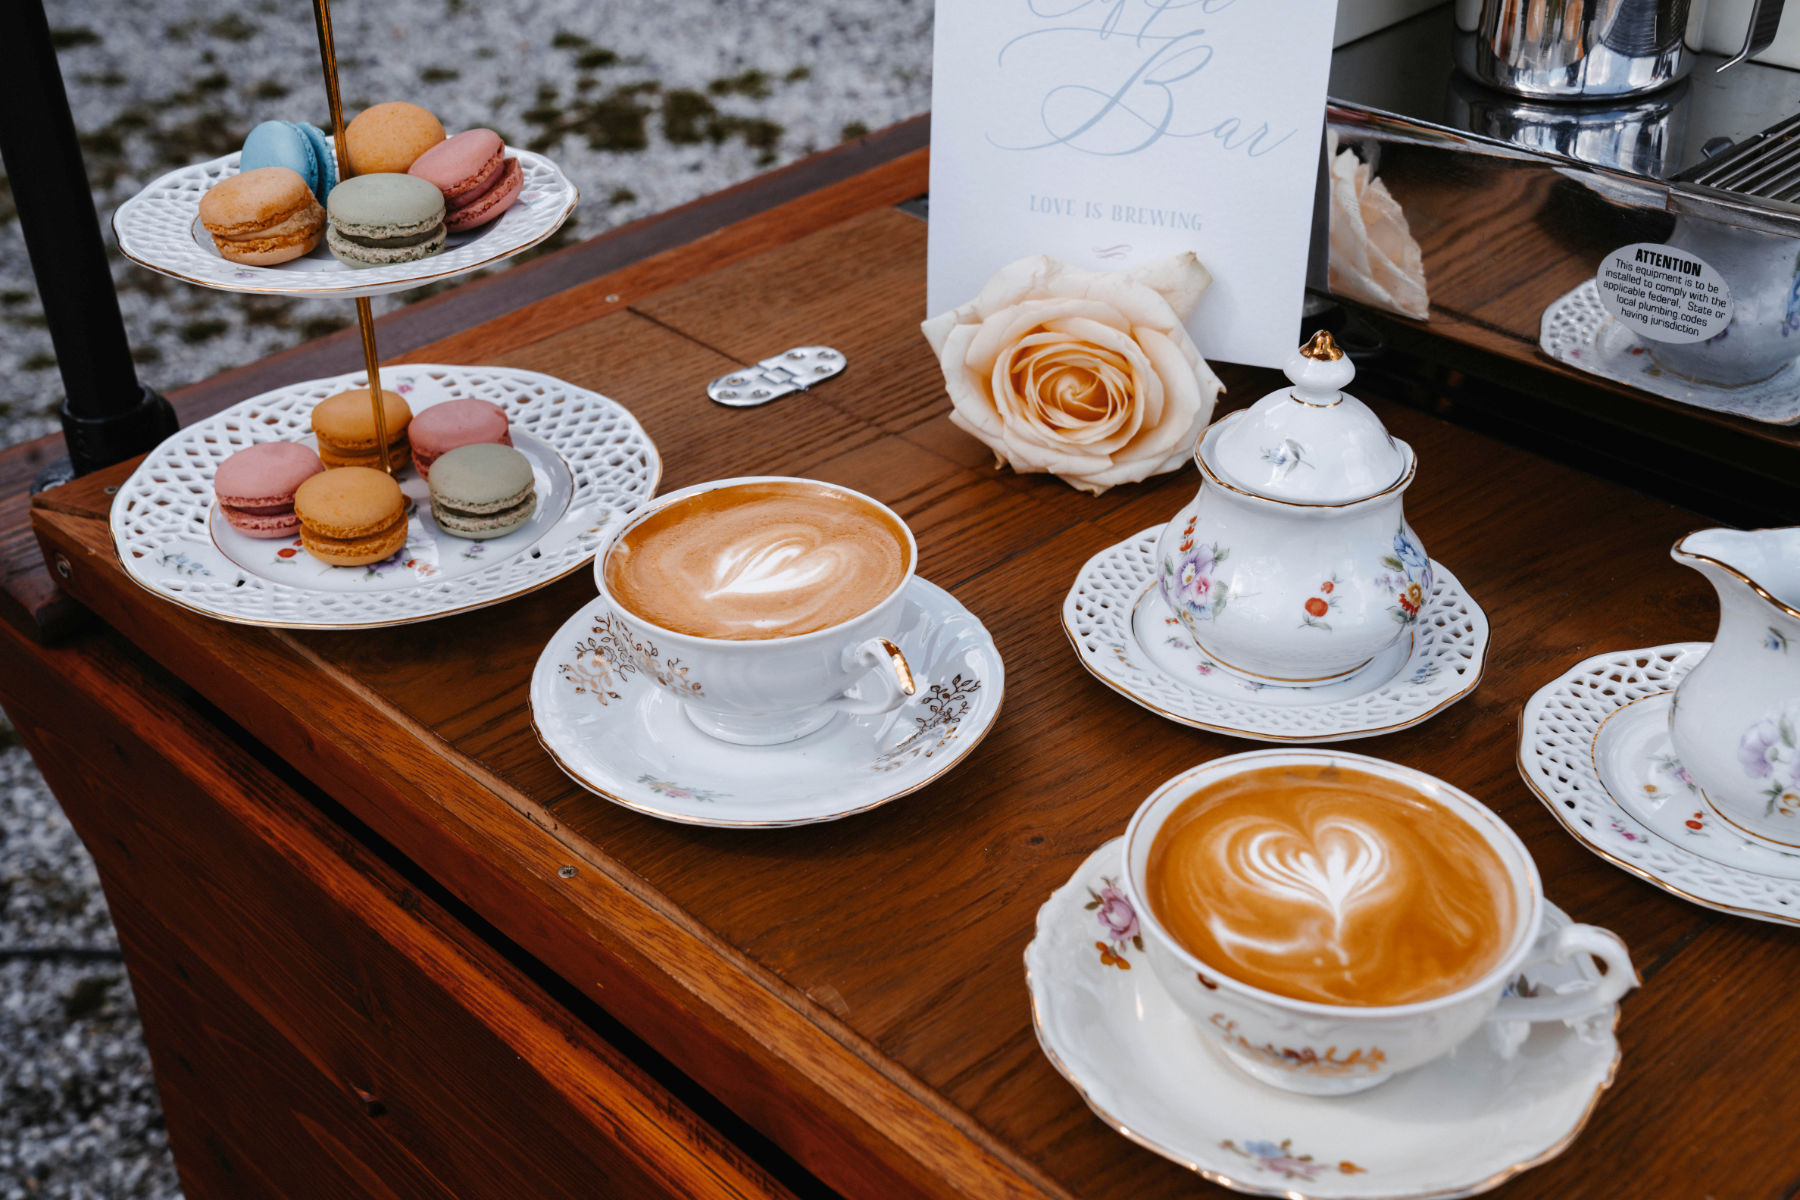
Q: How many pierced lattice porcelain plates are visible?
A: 4